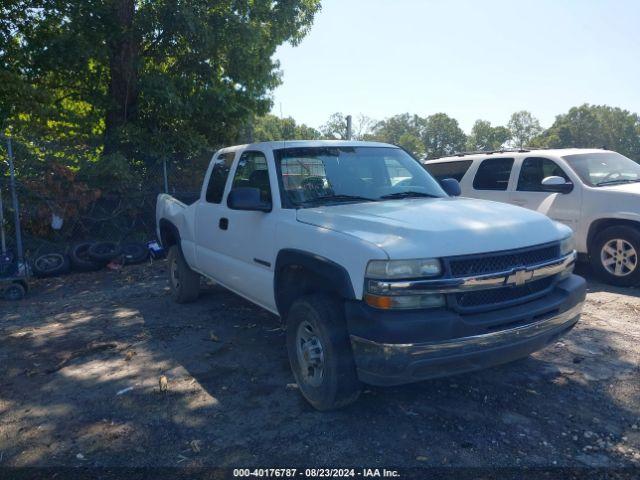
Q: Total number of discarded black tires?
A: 4